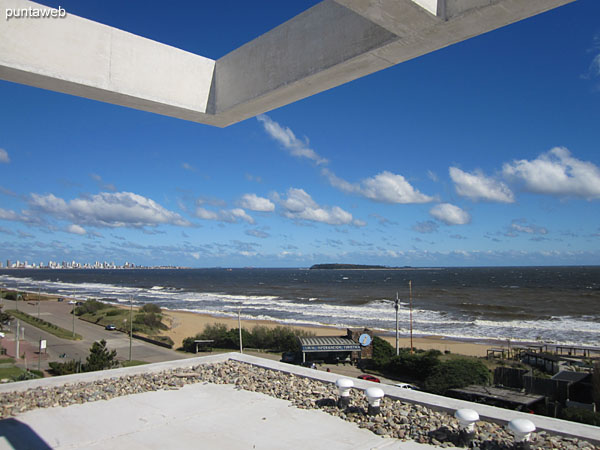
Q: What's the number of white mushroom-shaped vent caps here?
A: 4